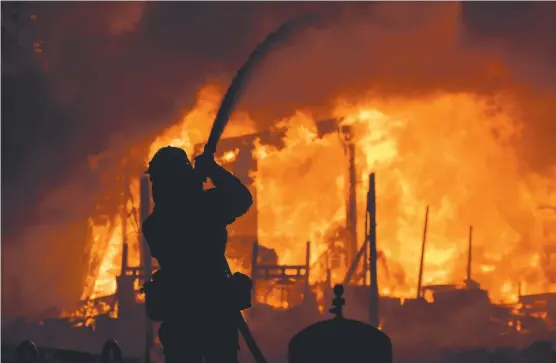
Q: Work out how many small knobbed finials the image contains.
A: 1